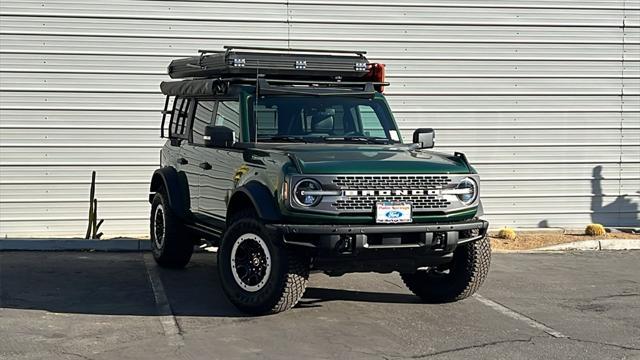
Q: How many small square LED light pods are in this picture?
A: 3